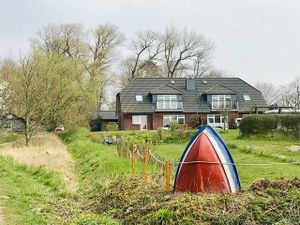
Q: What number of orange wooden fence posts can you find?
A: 3